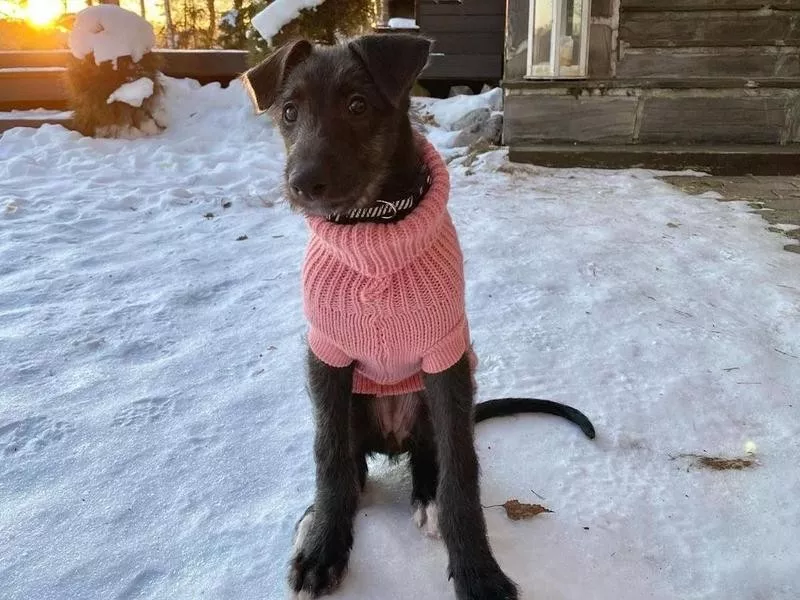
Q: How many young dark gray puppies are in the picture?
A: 1